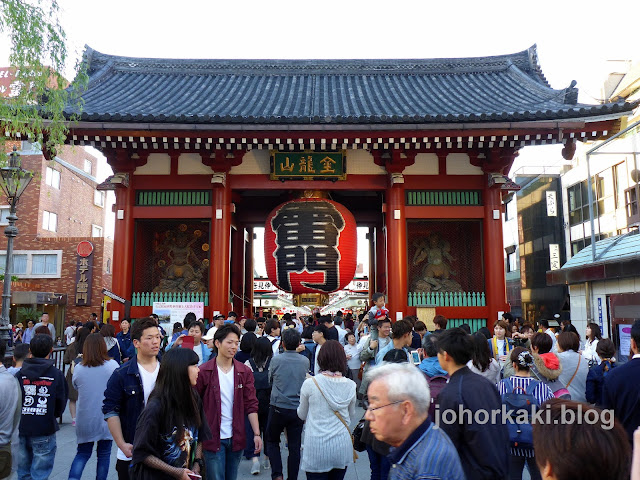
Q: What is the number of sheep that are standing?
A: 0